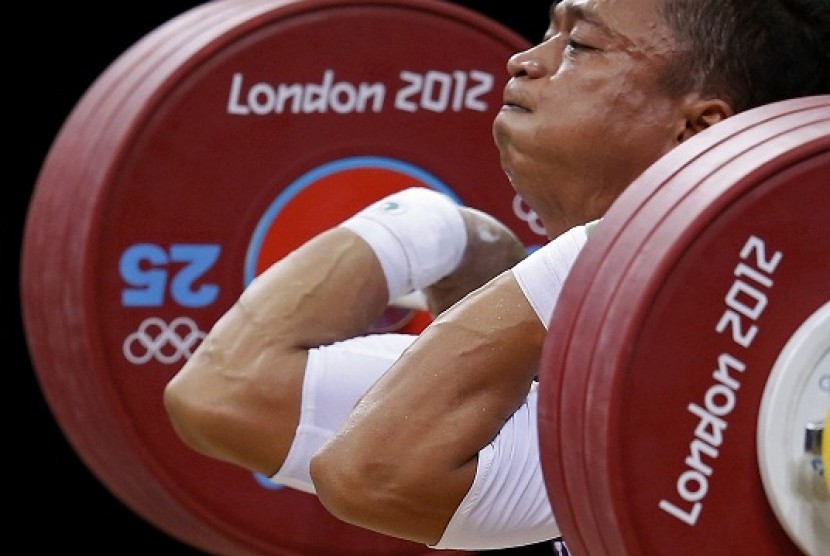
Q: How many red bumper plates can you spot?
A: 6